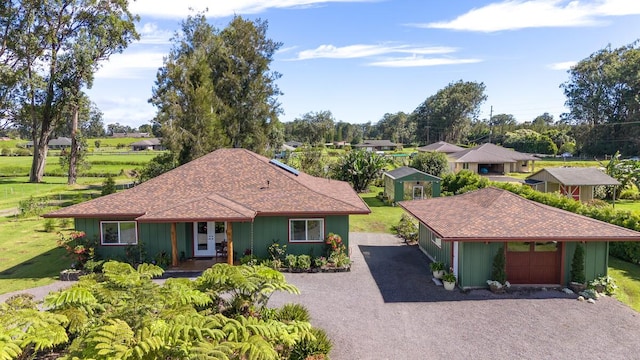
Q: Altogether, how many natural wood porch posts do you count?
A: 2